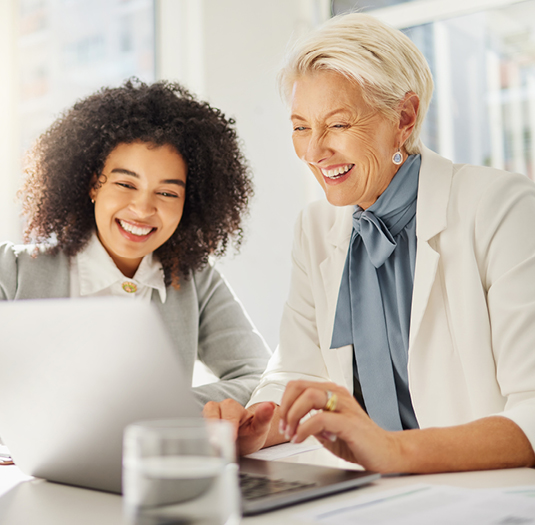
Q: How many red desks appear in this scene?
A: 0